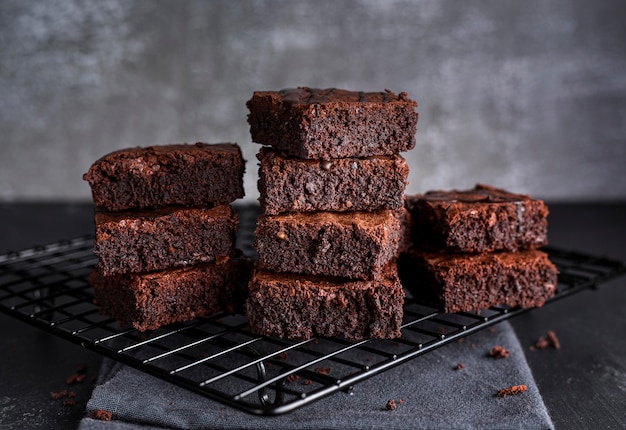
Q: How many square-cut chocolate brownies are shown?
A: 9